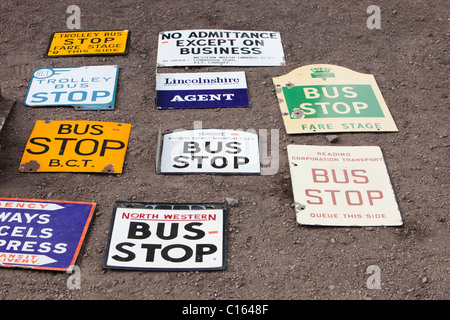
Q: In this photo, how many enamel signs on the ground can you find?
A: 10